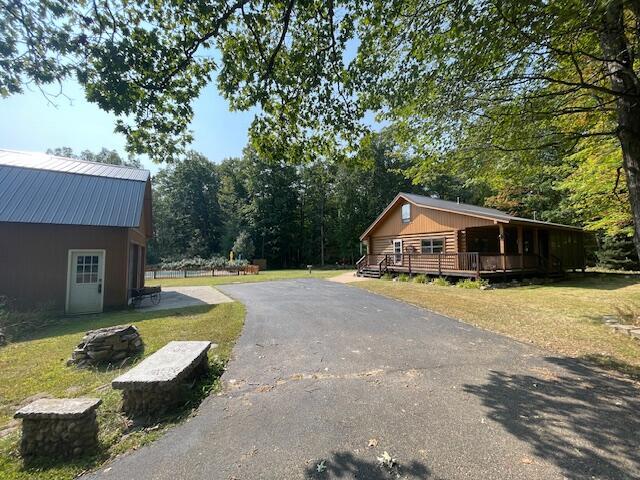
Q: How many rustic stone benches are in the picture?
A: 2